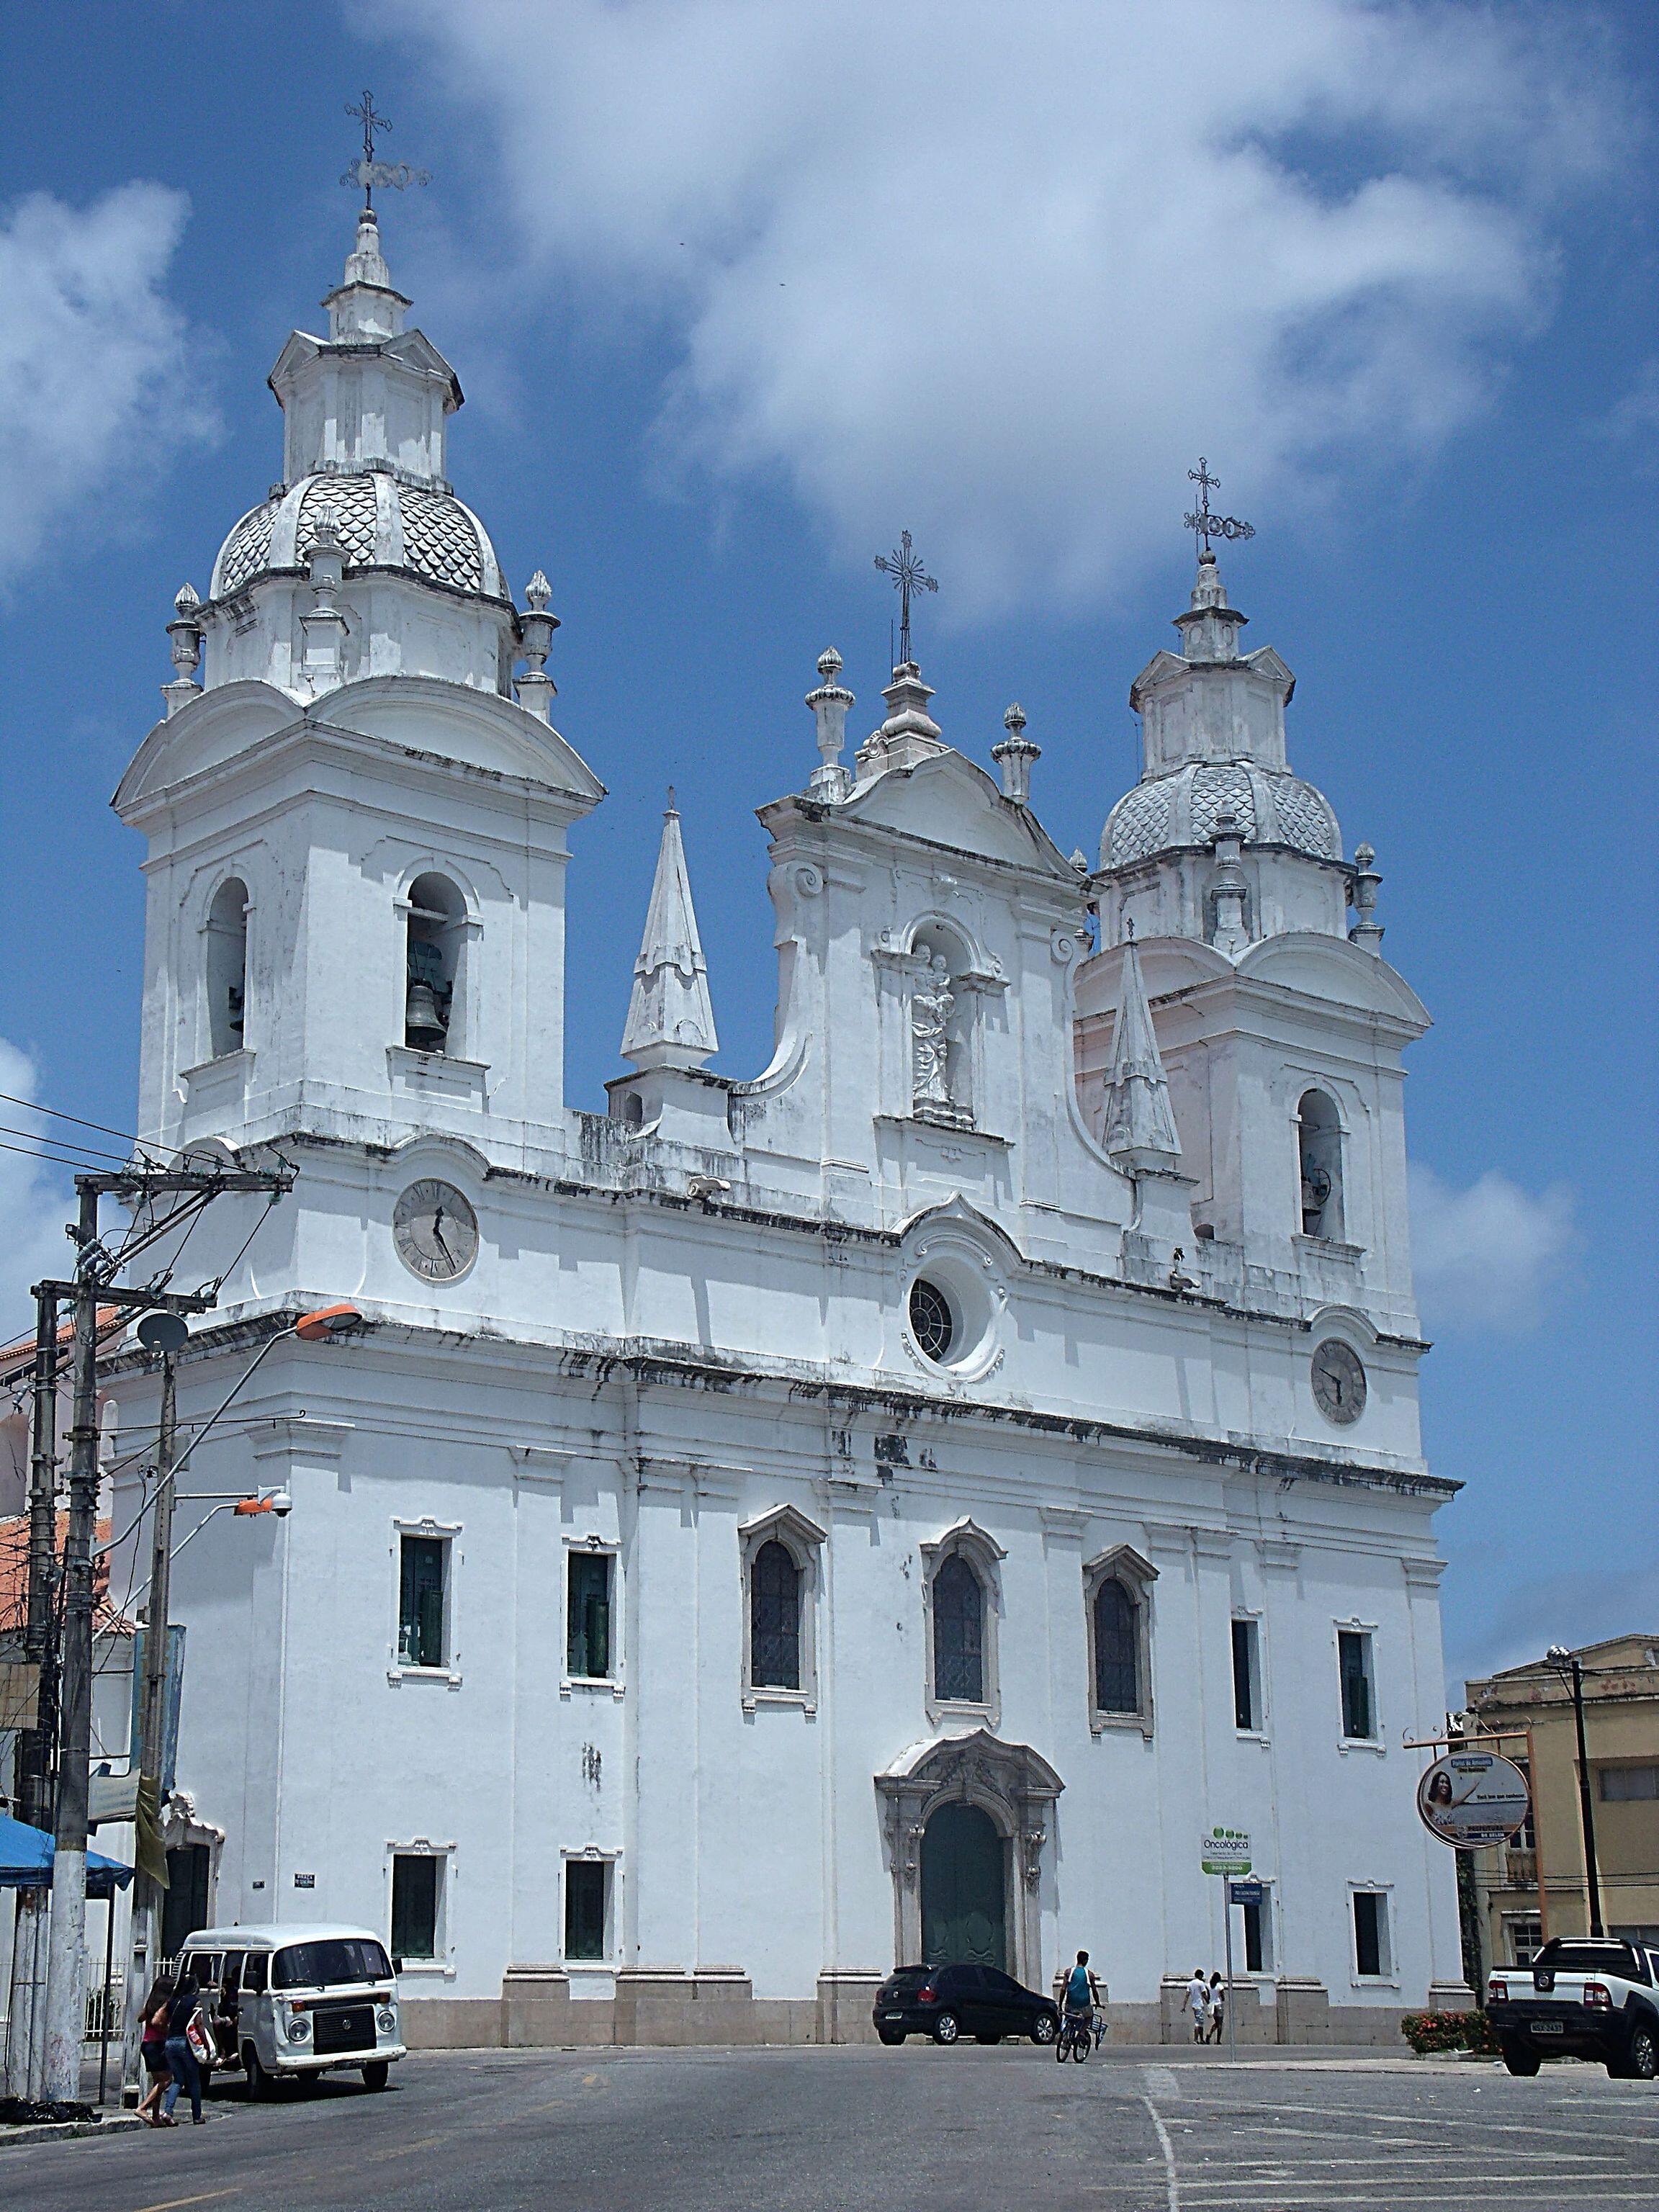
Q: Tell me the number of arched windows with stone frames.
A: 3